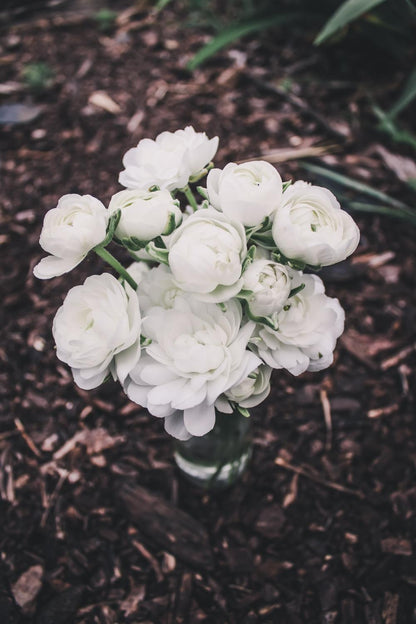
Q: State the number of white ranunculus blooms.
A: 12